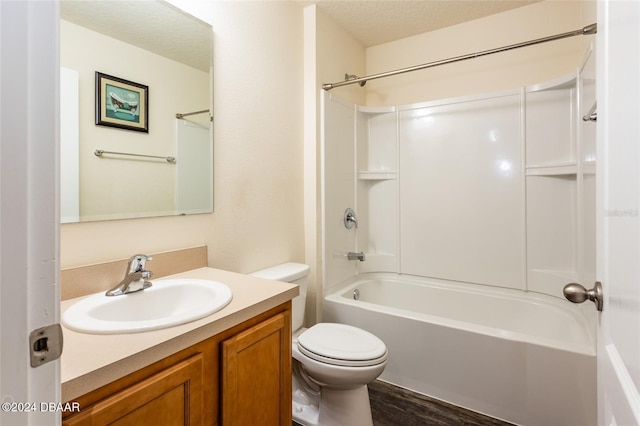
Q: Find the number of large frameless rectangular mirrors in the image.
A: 1